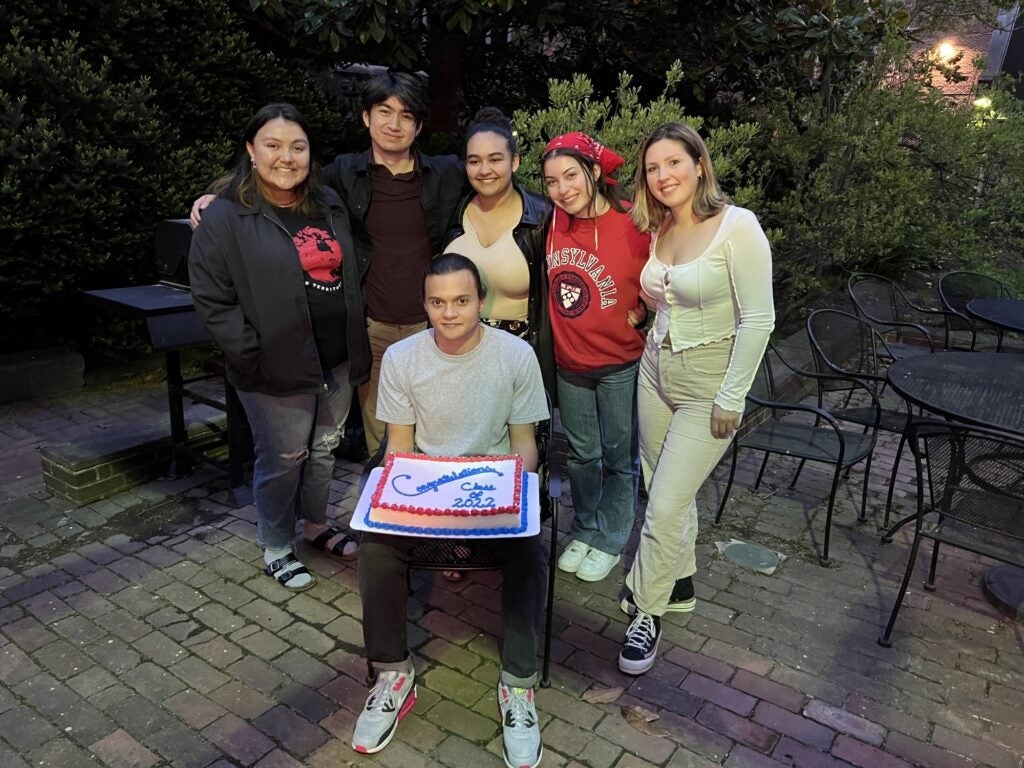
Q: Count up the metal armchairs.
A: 6